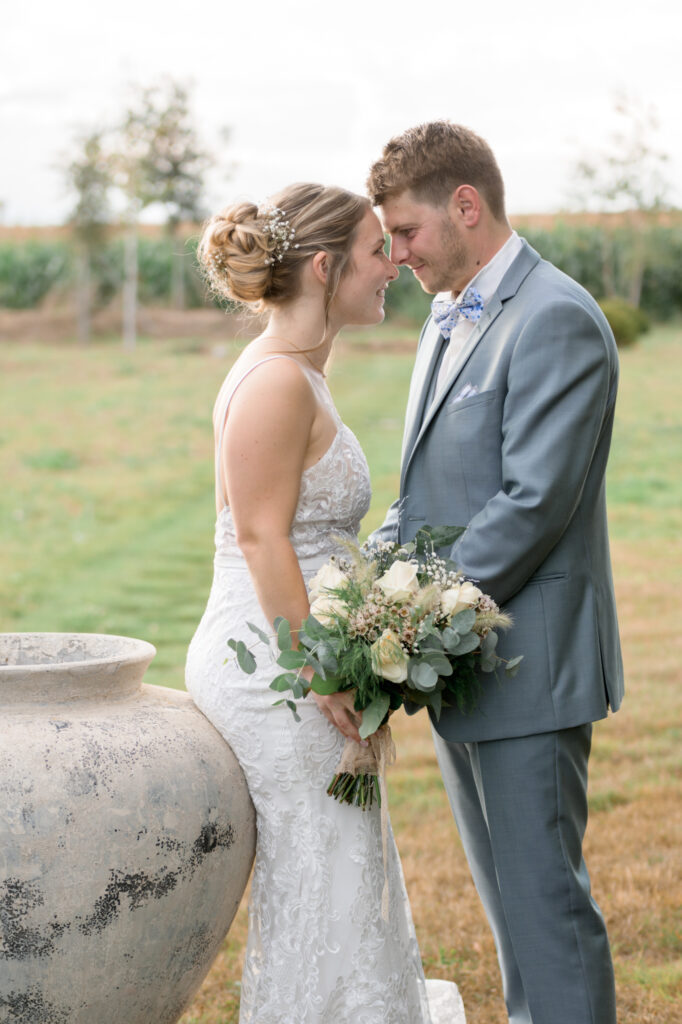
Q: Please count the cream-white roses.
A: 5